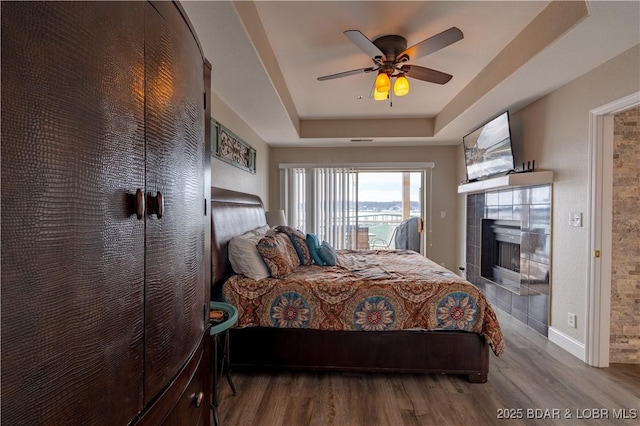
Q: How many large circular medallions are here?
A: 3